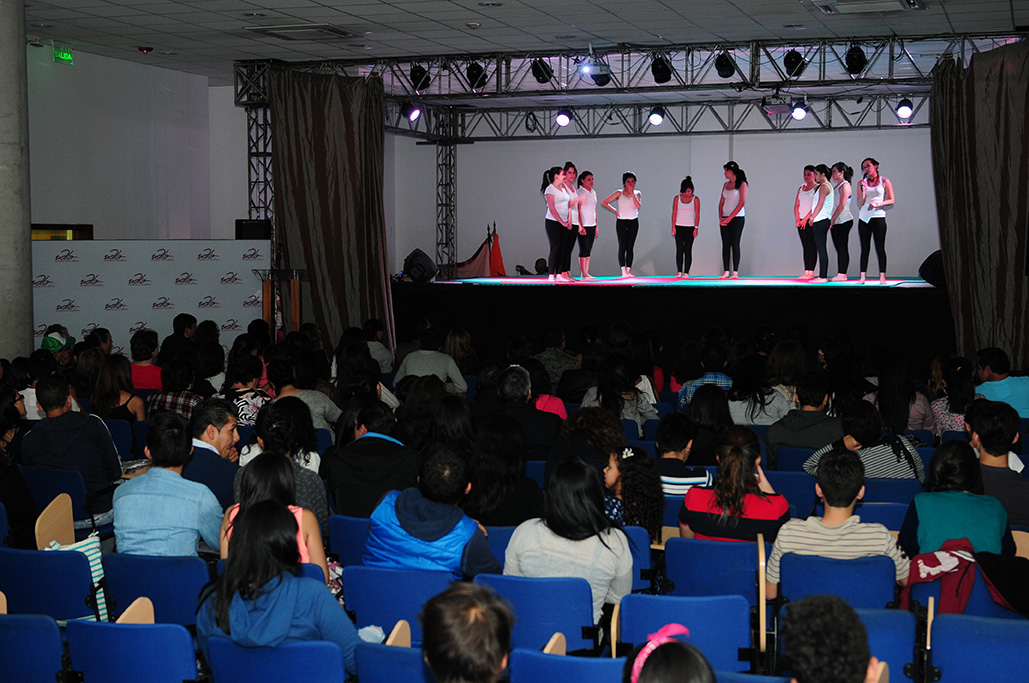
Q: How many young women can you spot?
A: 10